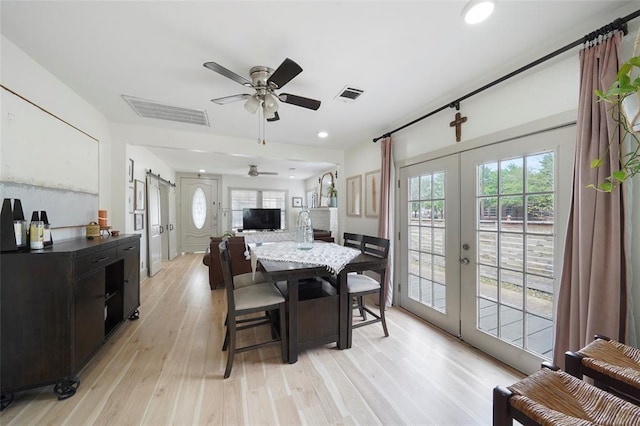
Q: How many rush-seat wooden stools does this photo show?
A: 2